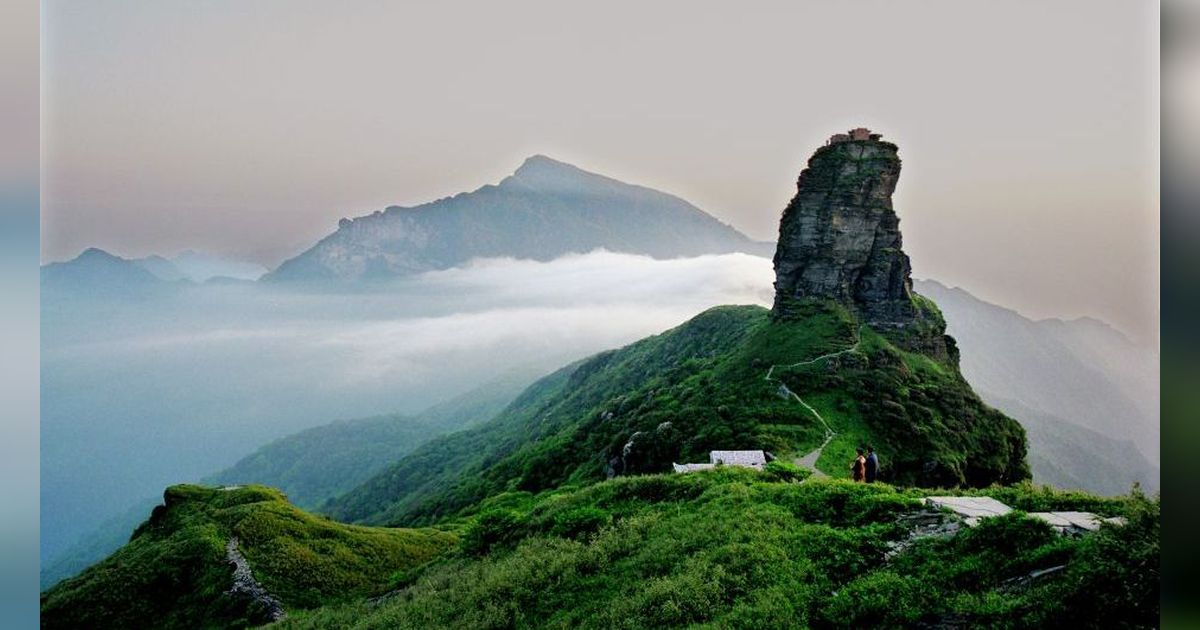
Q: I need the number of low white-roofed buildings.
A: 2